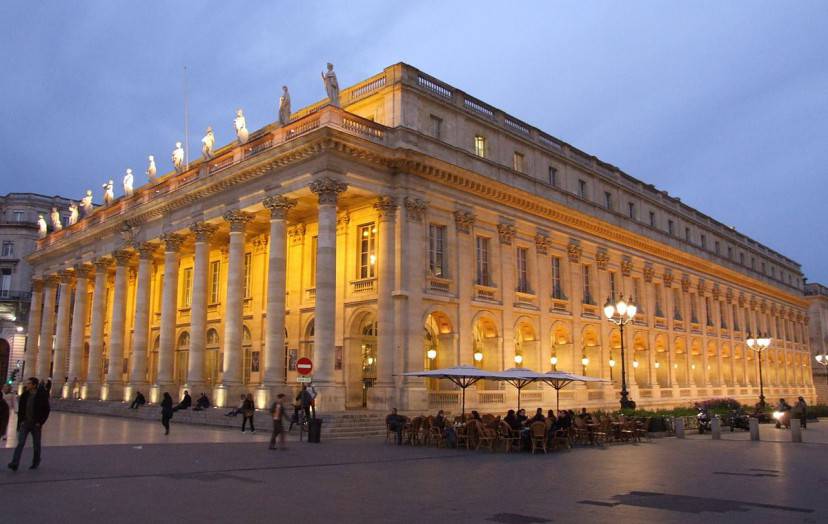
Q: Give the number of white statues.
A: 12